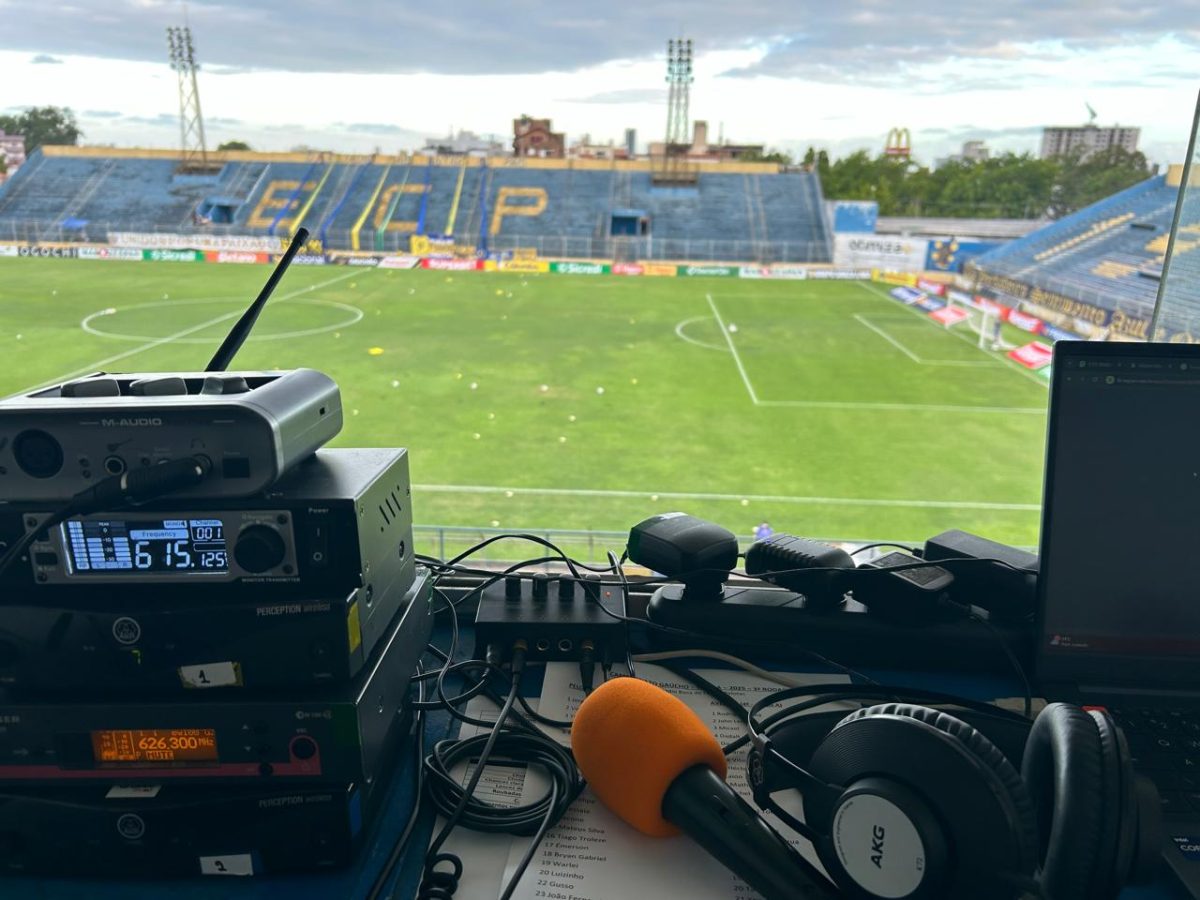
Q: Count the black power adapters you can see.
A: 4